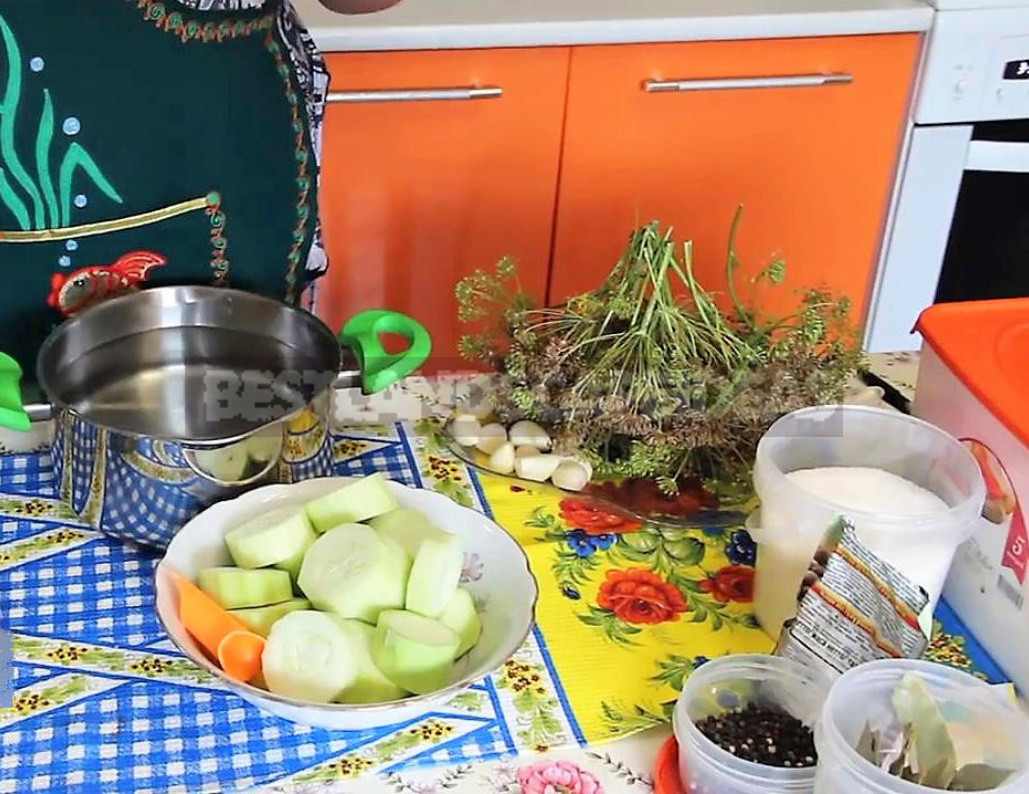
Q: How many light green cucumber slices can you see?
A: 11